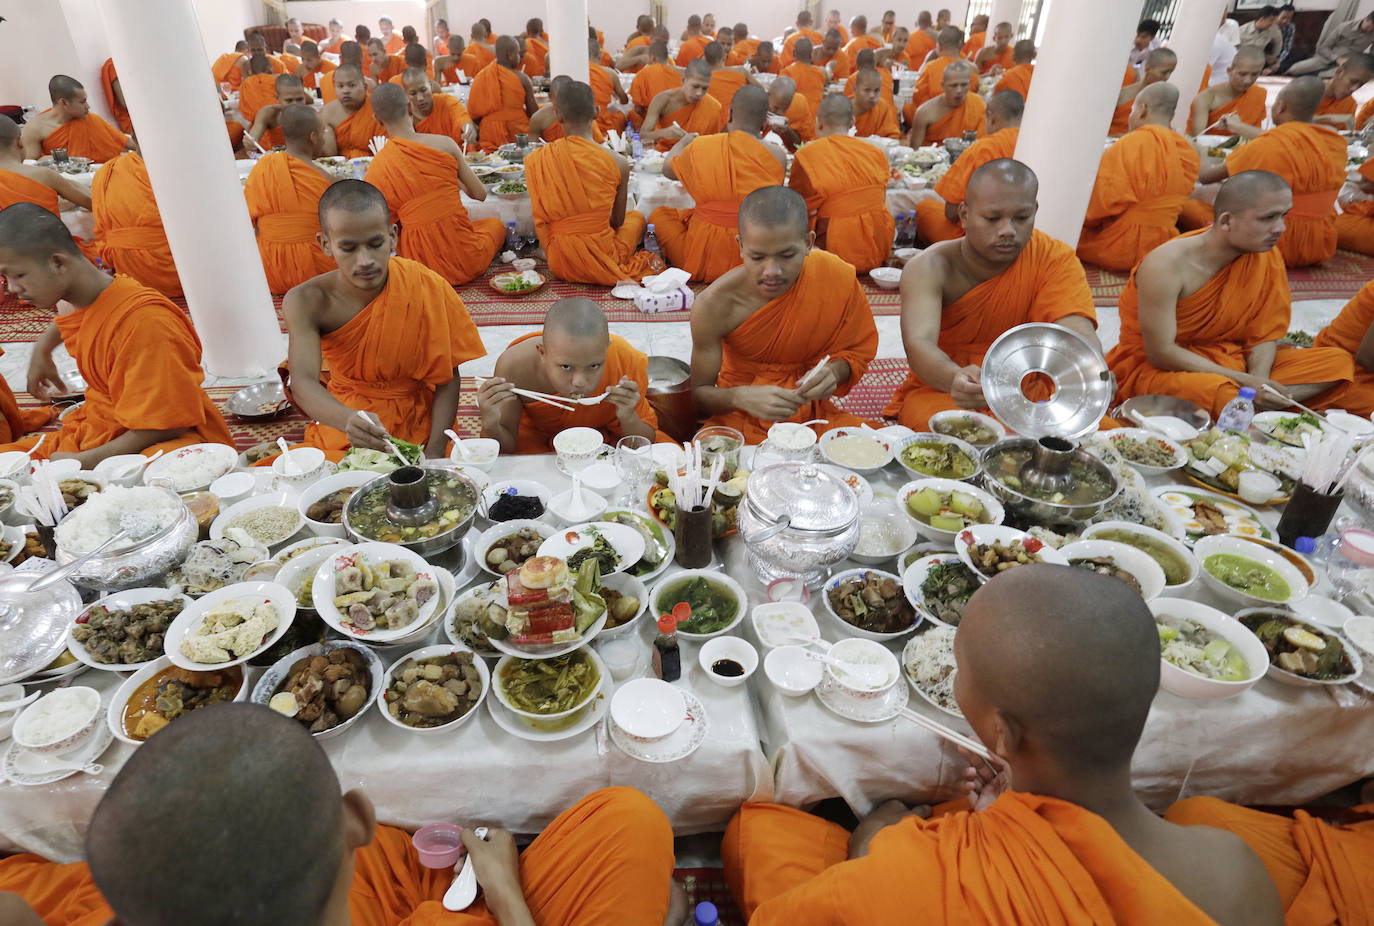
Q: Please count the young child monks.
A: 1